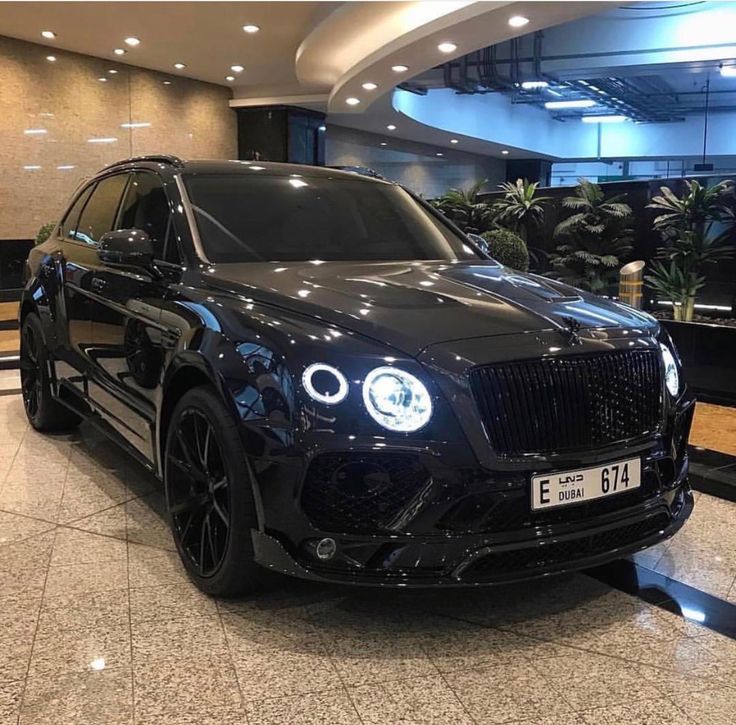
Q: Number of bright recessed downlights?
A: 15